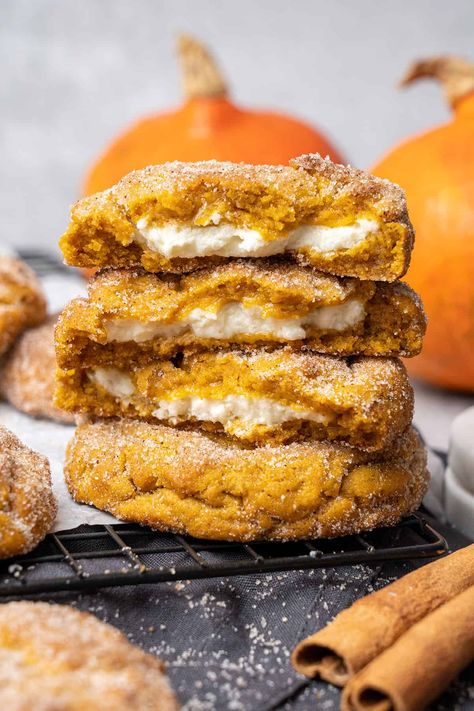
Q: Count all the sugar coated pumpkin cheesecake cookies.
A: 8